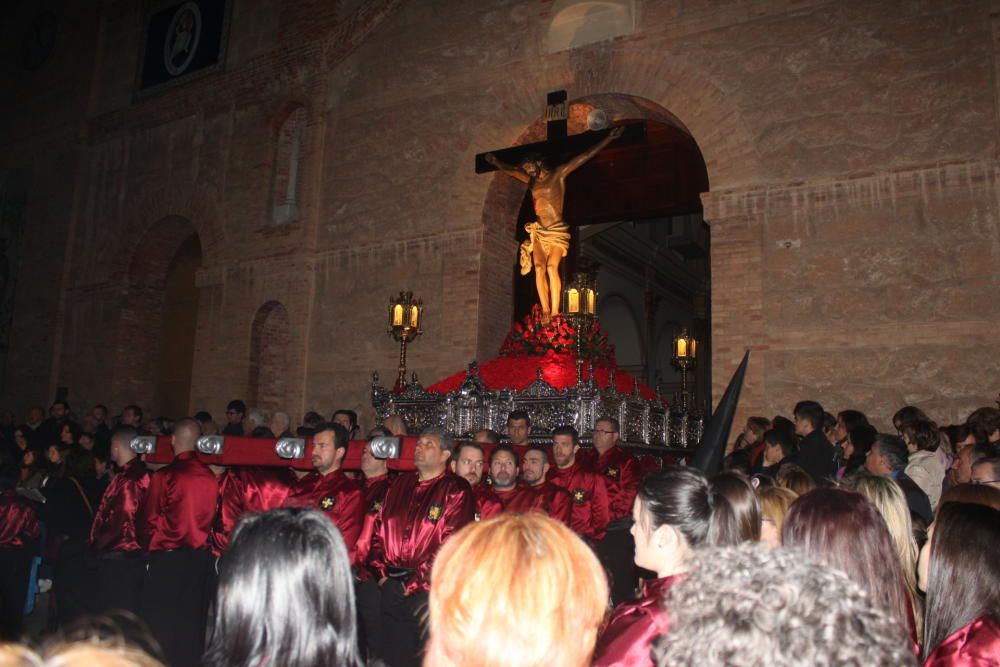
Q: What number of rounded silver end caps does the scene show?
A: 4